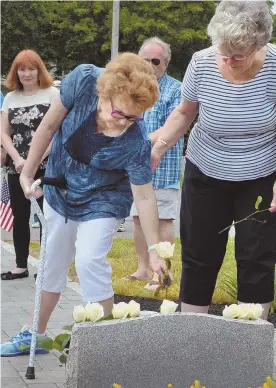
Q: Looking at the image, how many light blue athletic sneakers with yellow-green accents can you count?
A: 1